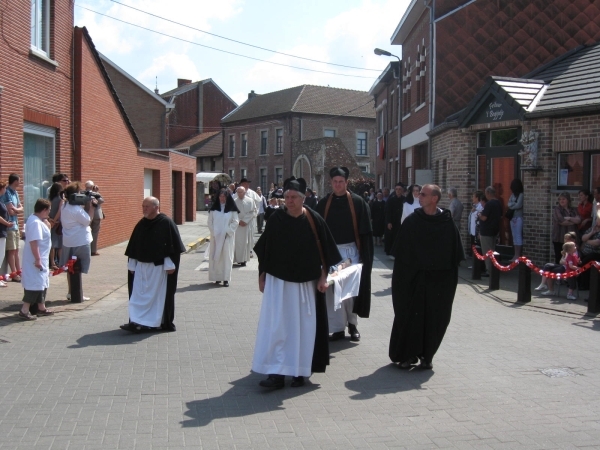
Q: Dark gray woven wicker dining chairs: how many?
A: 0